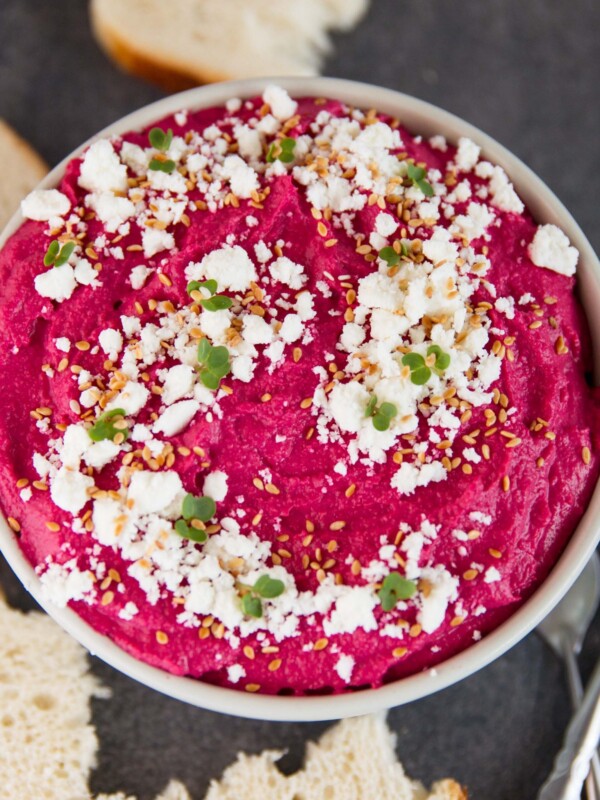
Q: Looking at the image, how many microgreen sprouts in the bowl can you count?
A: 13